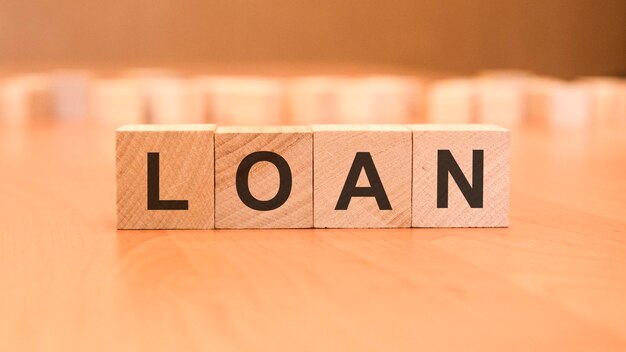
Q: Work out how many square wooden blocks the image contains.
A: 4